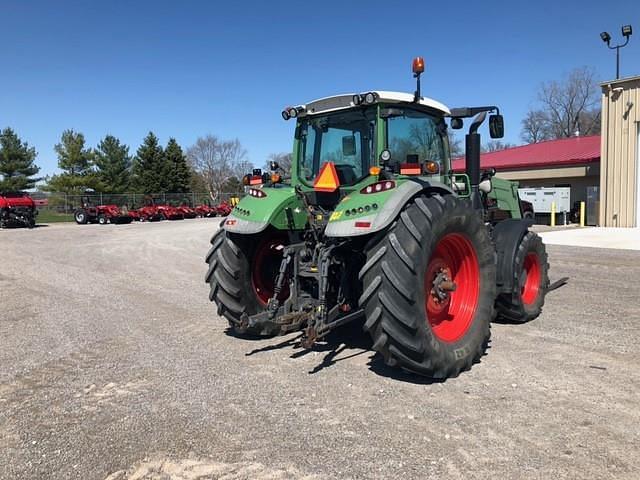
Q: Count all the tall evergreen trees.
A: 5